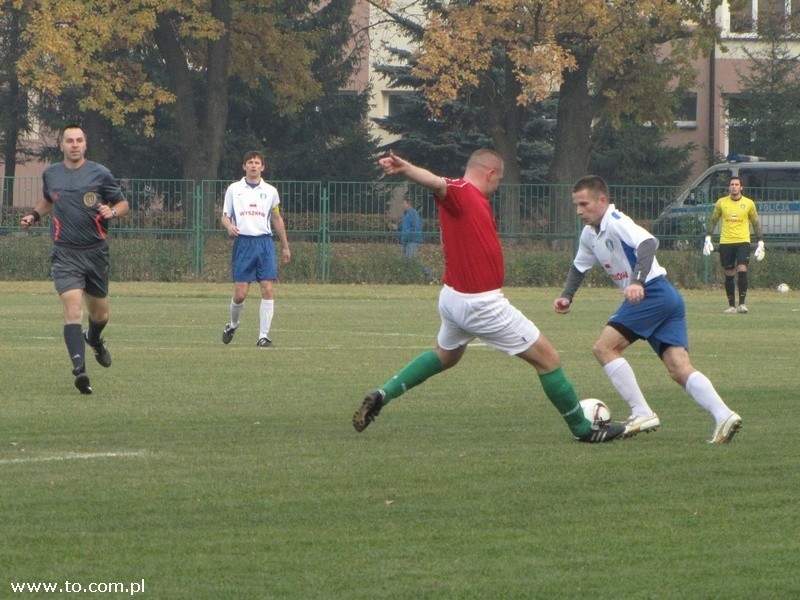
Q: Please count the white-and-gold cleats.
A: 2